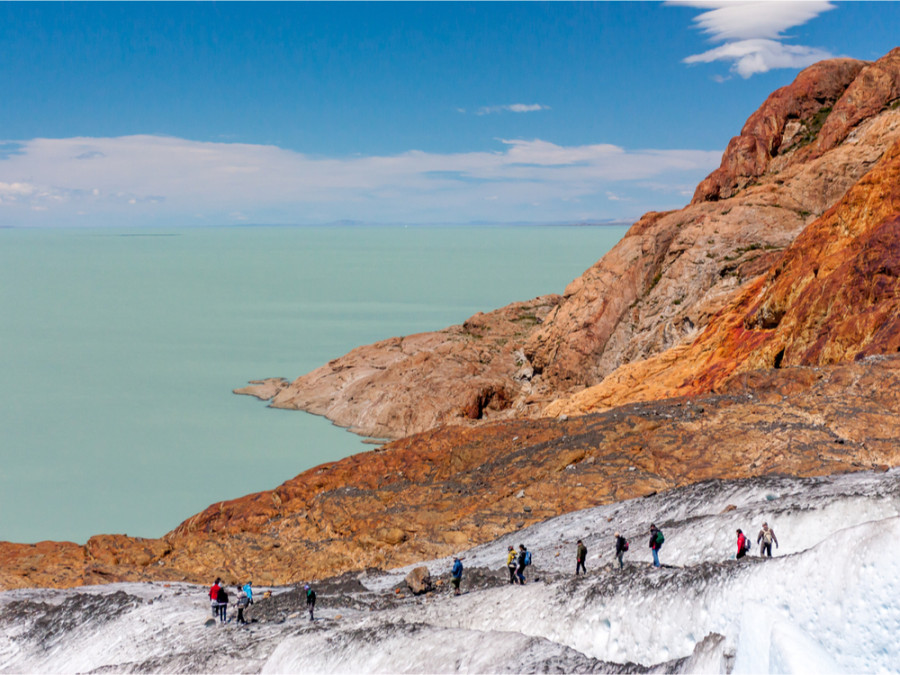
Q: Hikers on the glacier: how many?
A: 13